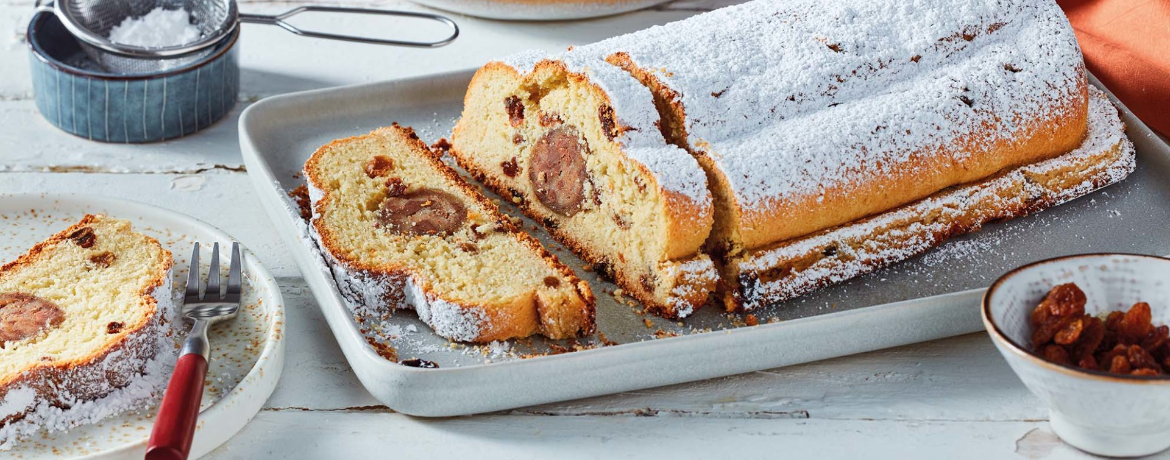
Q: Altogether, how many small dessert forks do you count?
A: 1